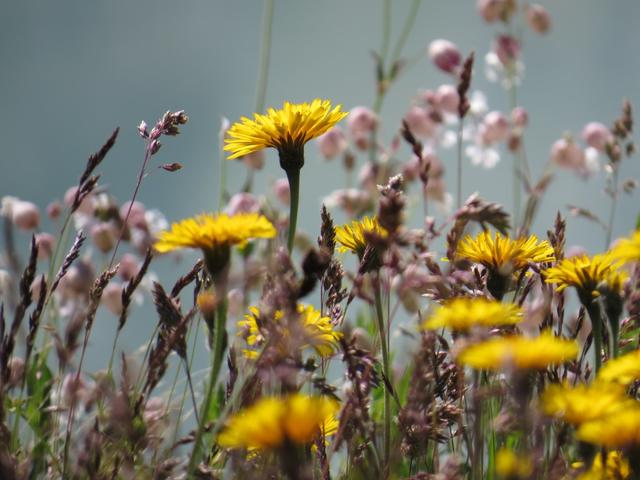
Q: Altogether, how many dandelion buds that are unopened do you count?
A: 1